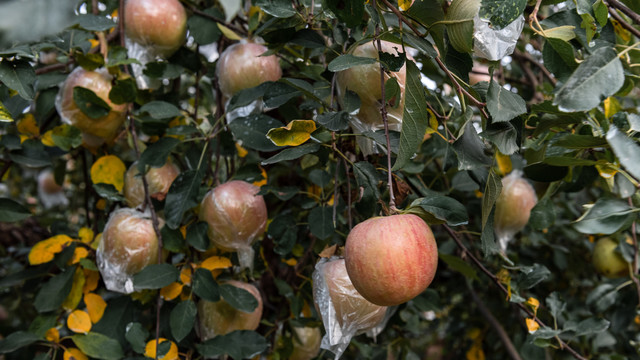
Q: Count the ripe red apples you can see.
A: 1